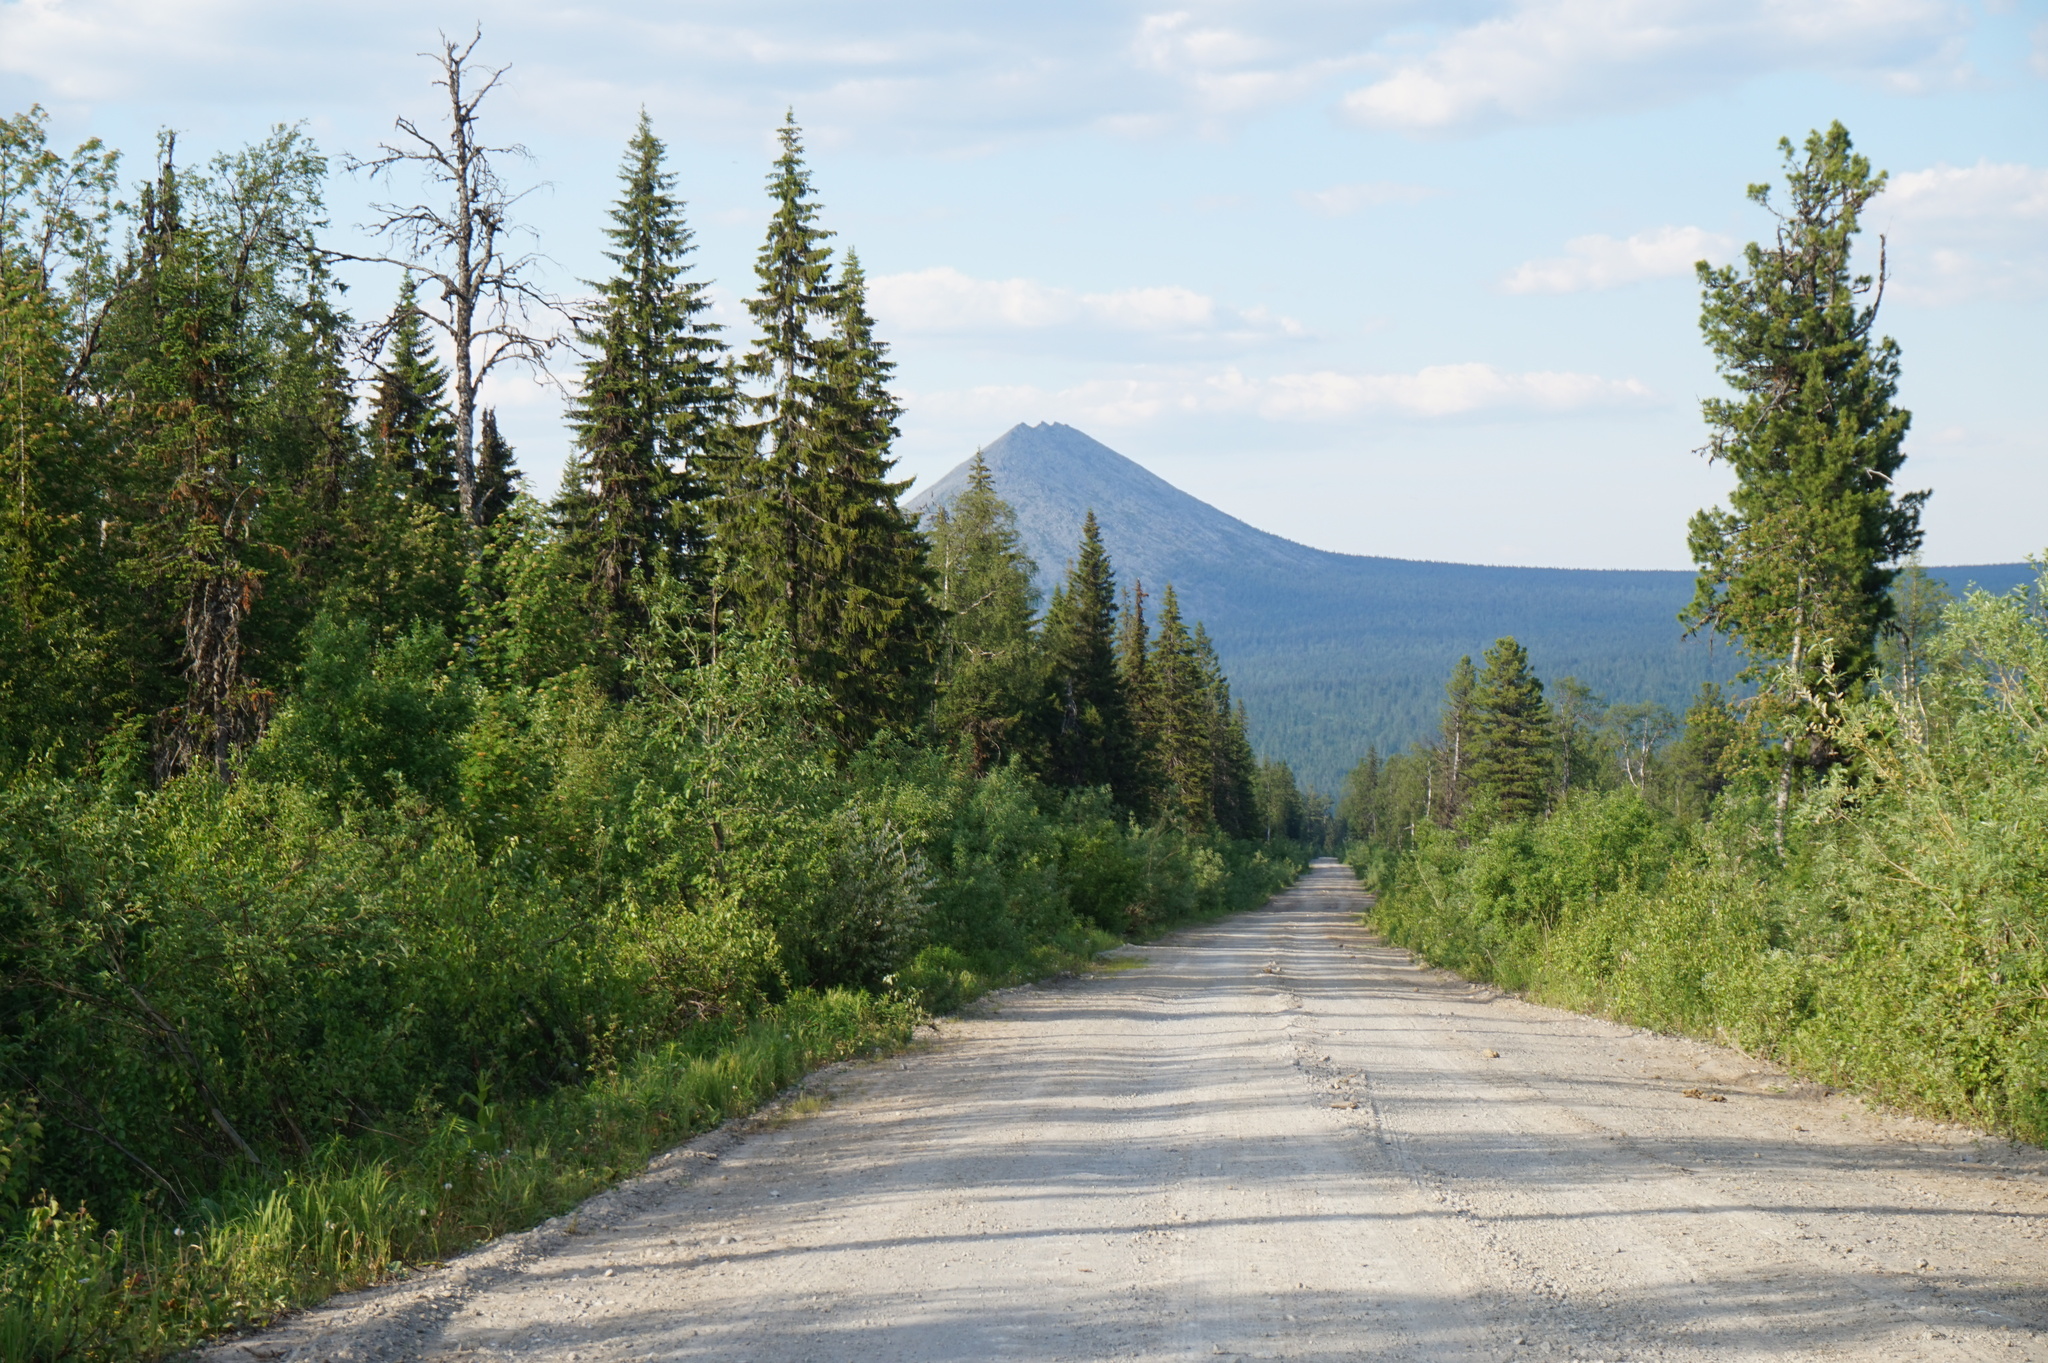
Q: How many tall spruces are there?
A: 3